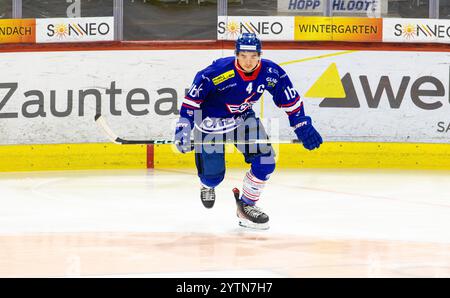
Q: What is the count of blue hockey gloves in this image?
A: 2